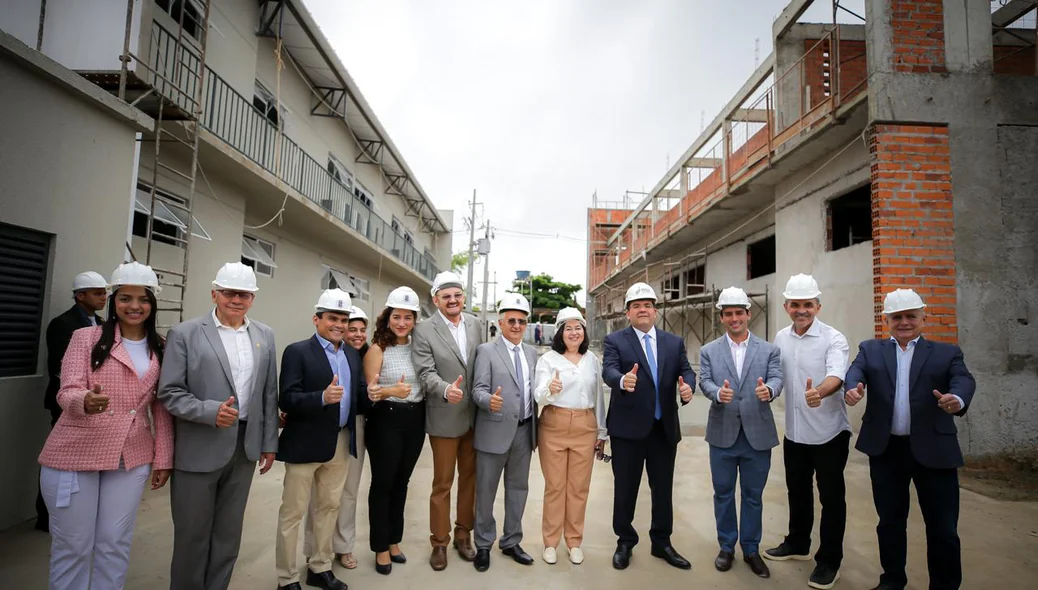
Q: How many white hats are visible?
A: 13